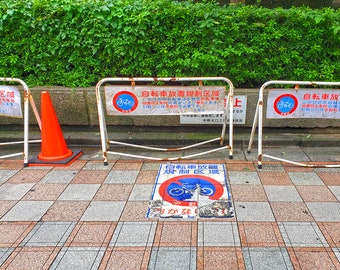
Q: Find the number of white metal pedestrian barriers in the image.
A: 3